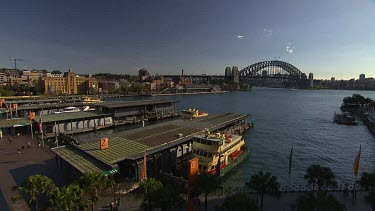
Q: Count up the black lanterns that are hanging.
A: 0